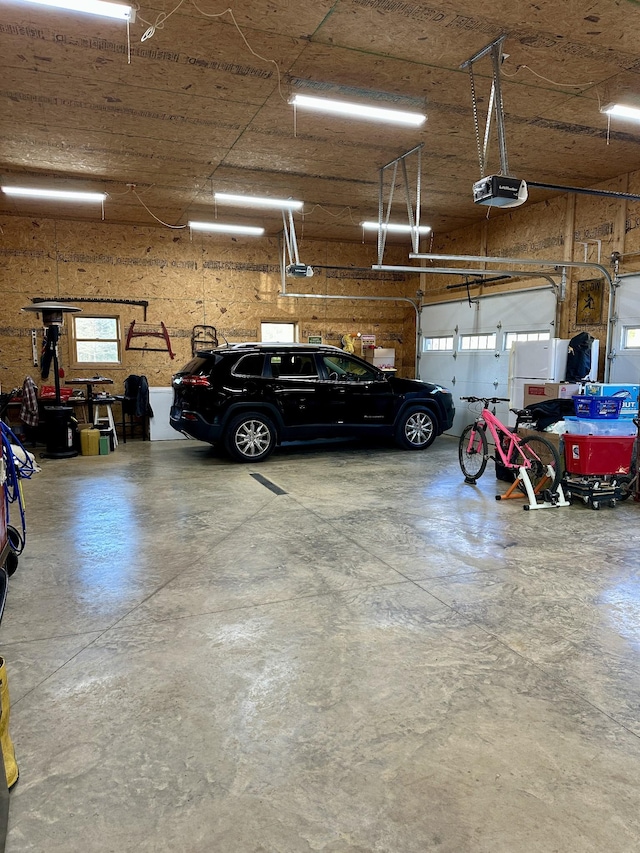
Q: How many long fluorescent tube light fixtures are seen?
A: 7